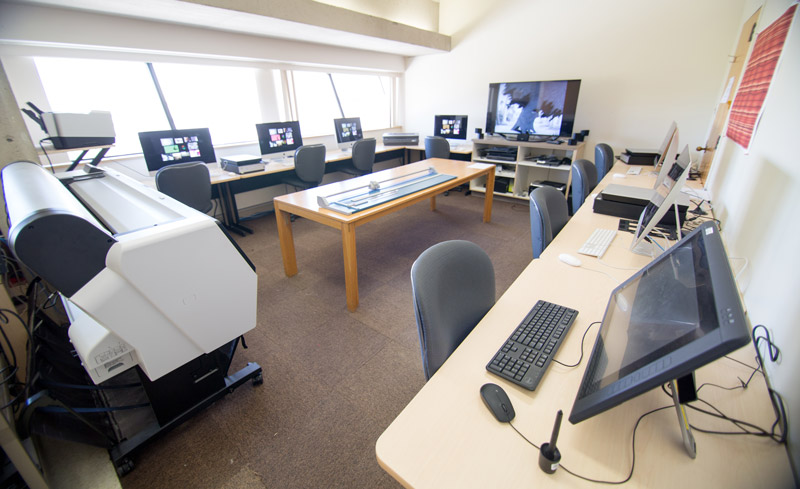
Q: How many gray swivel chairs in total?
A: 8